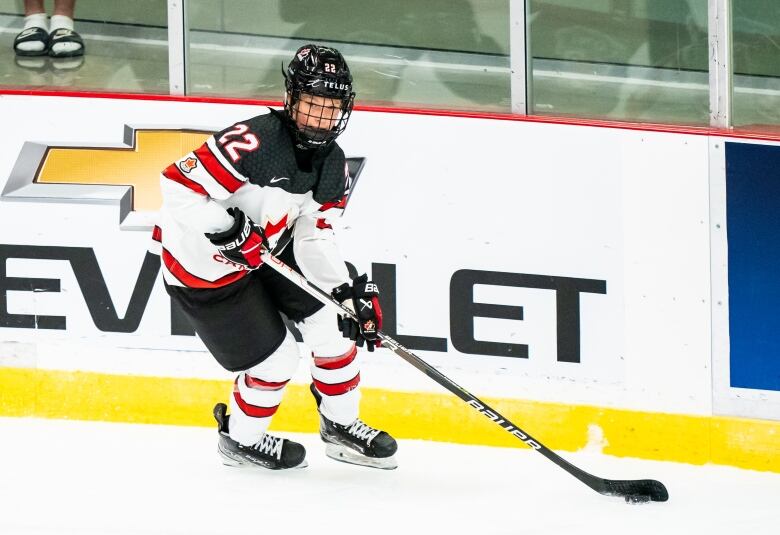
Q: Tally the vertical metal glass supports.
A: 3